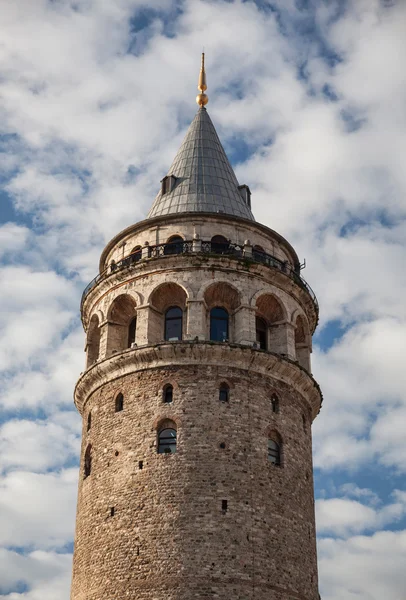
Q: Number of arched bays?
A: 6